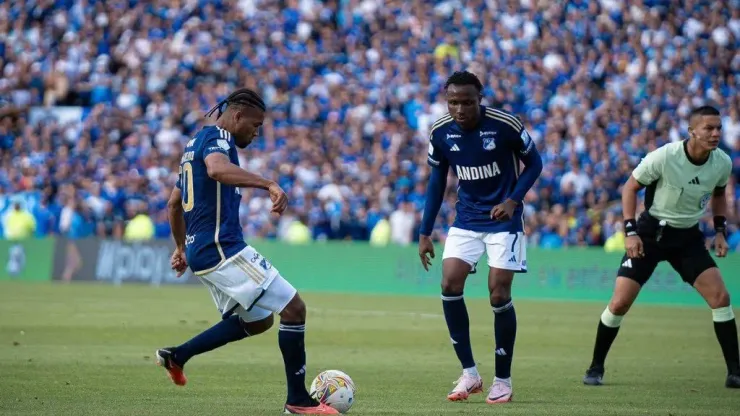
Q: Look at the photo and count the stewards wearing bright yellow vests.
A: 5